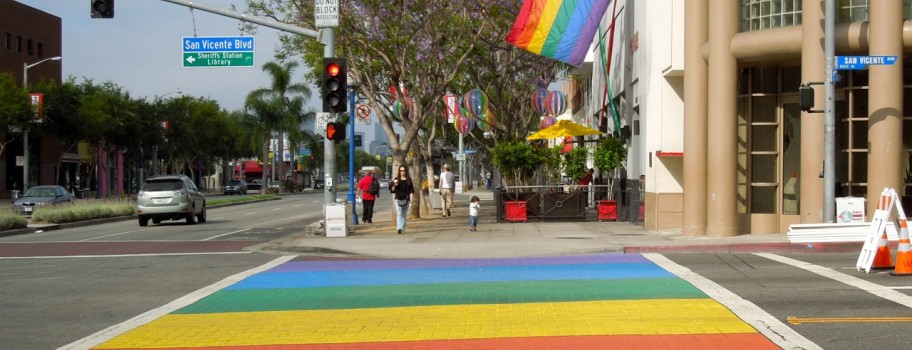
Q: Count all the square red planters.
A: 2